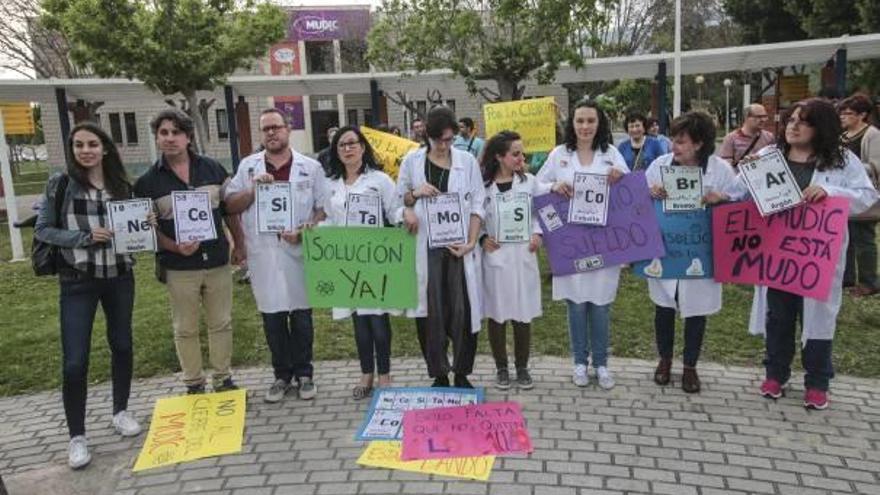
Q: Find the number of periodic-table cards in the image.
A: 9